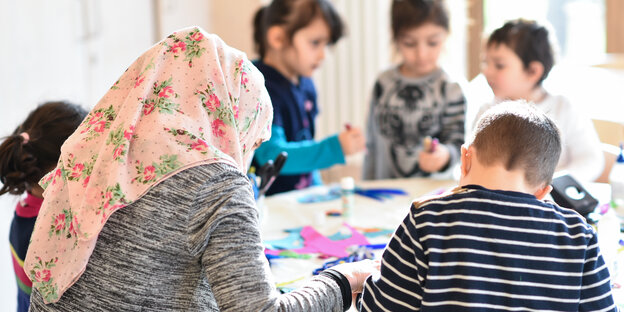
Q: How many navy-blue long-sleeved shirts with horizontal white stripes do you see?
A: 1